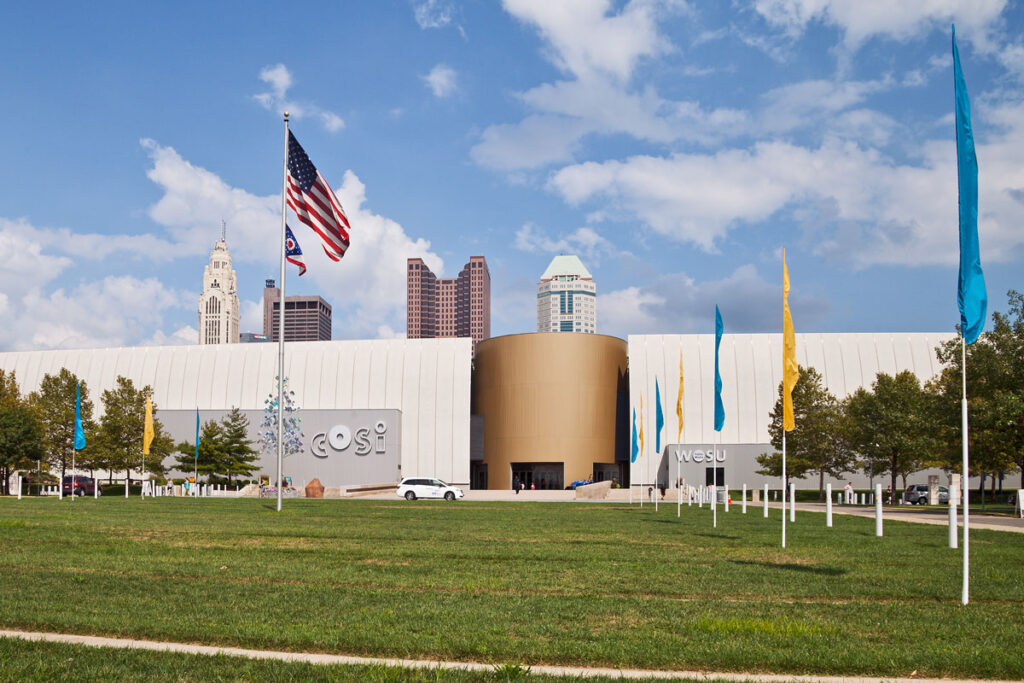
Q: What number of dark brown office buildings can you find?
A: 2